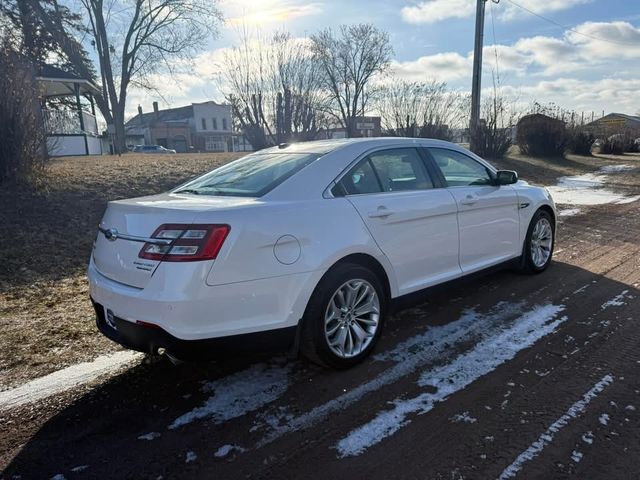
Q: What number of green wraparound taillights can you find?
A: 0